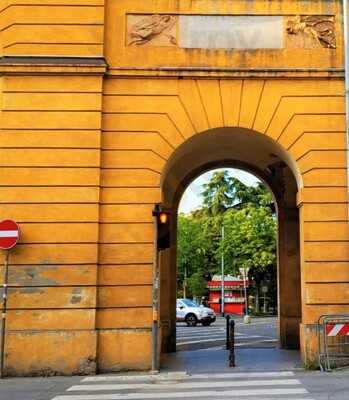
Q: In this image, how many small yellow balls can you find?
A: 0